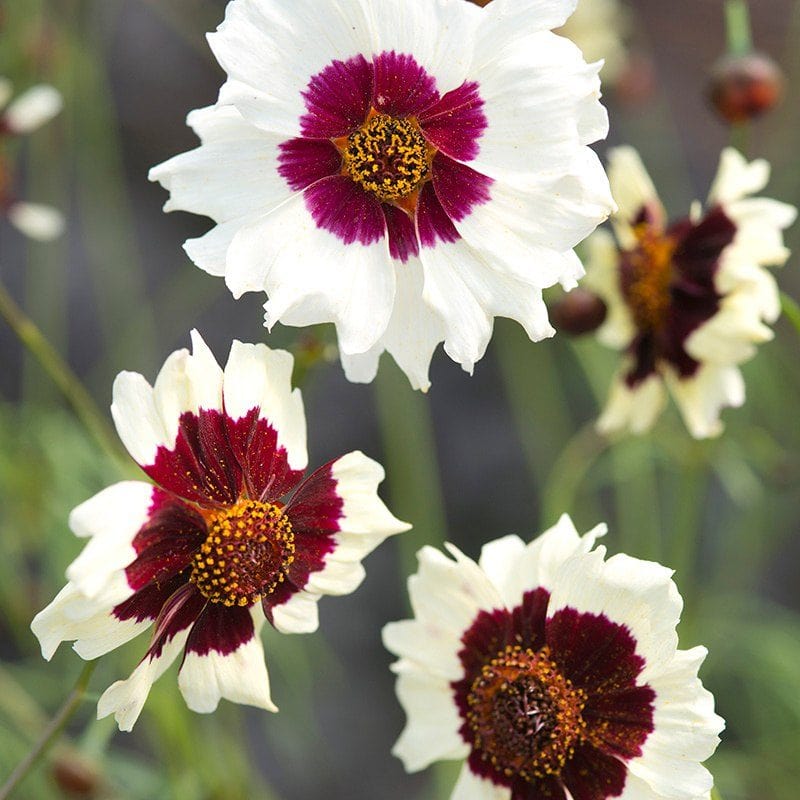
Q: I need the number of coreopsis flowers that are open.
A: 4